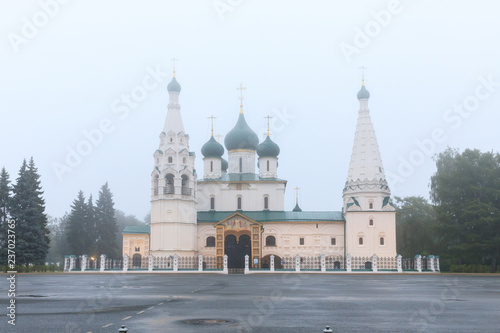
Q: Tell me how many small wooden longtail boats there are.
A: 0